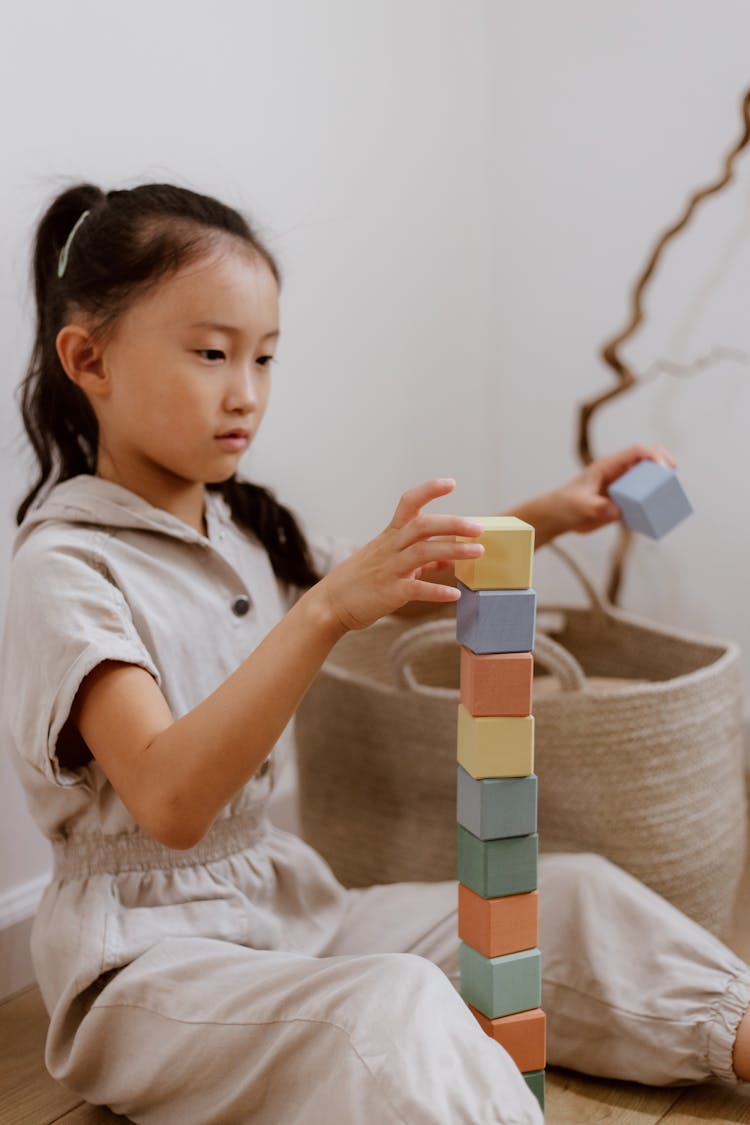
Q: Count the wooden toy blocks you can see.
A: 11